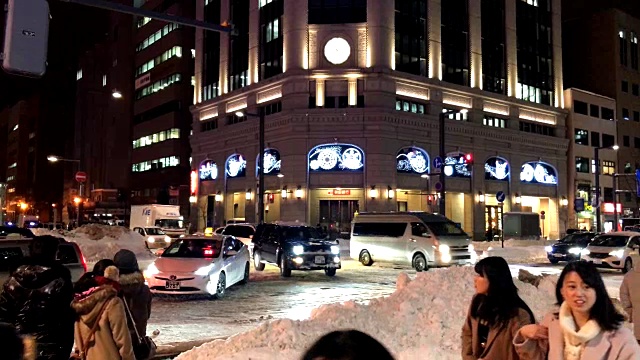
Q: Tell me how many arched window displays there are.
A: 8